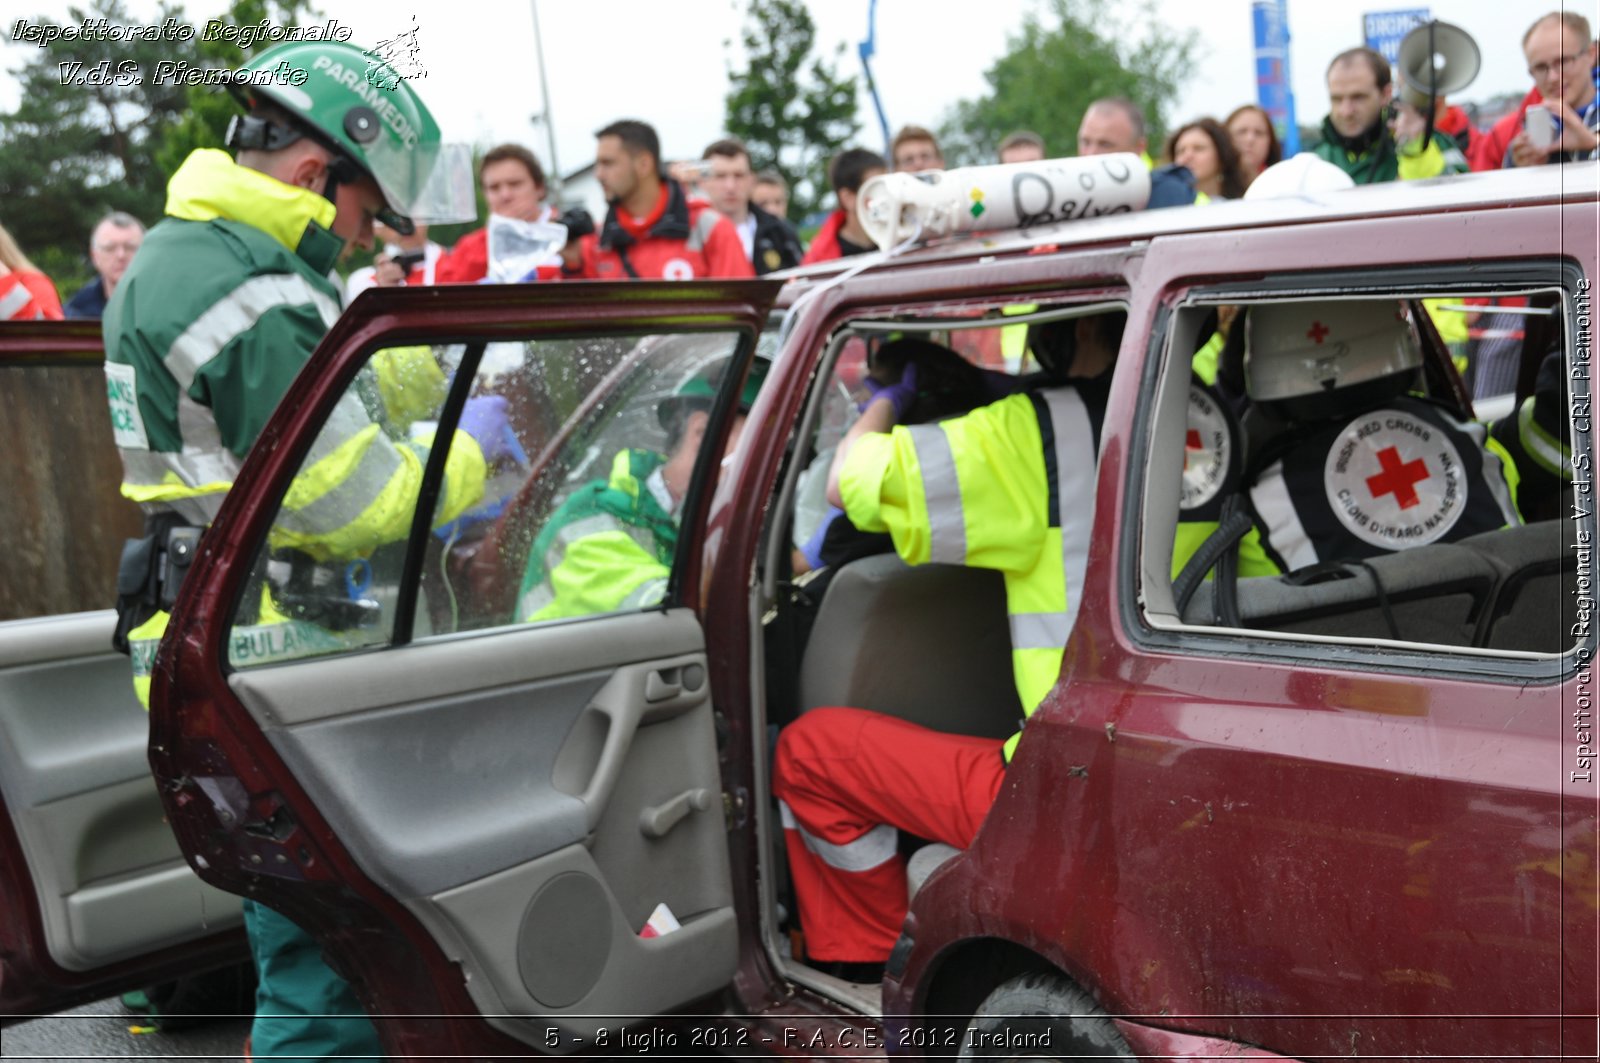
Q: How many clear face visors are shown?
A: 1